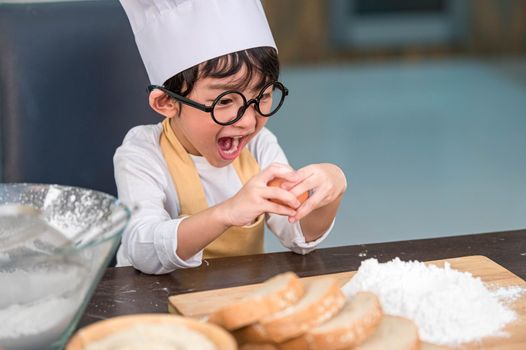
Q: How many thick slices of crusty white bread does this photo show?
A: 4